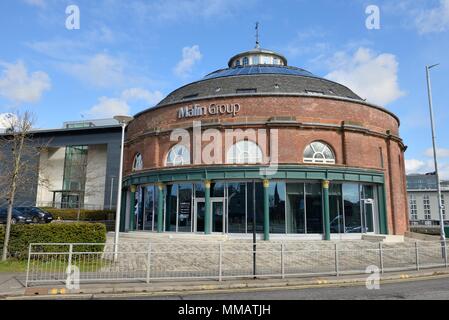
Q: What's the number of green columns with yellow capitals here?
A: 5